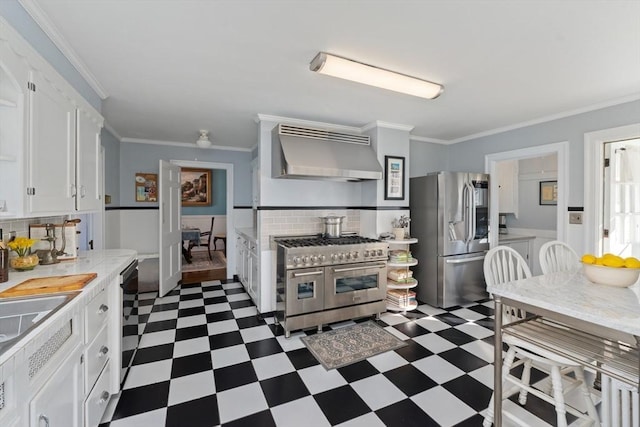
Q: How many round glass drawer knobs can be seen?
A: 3